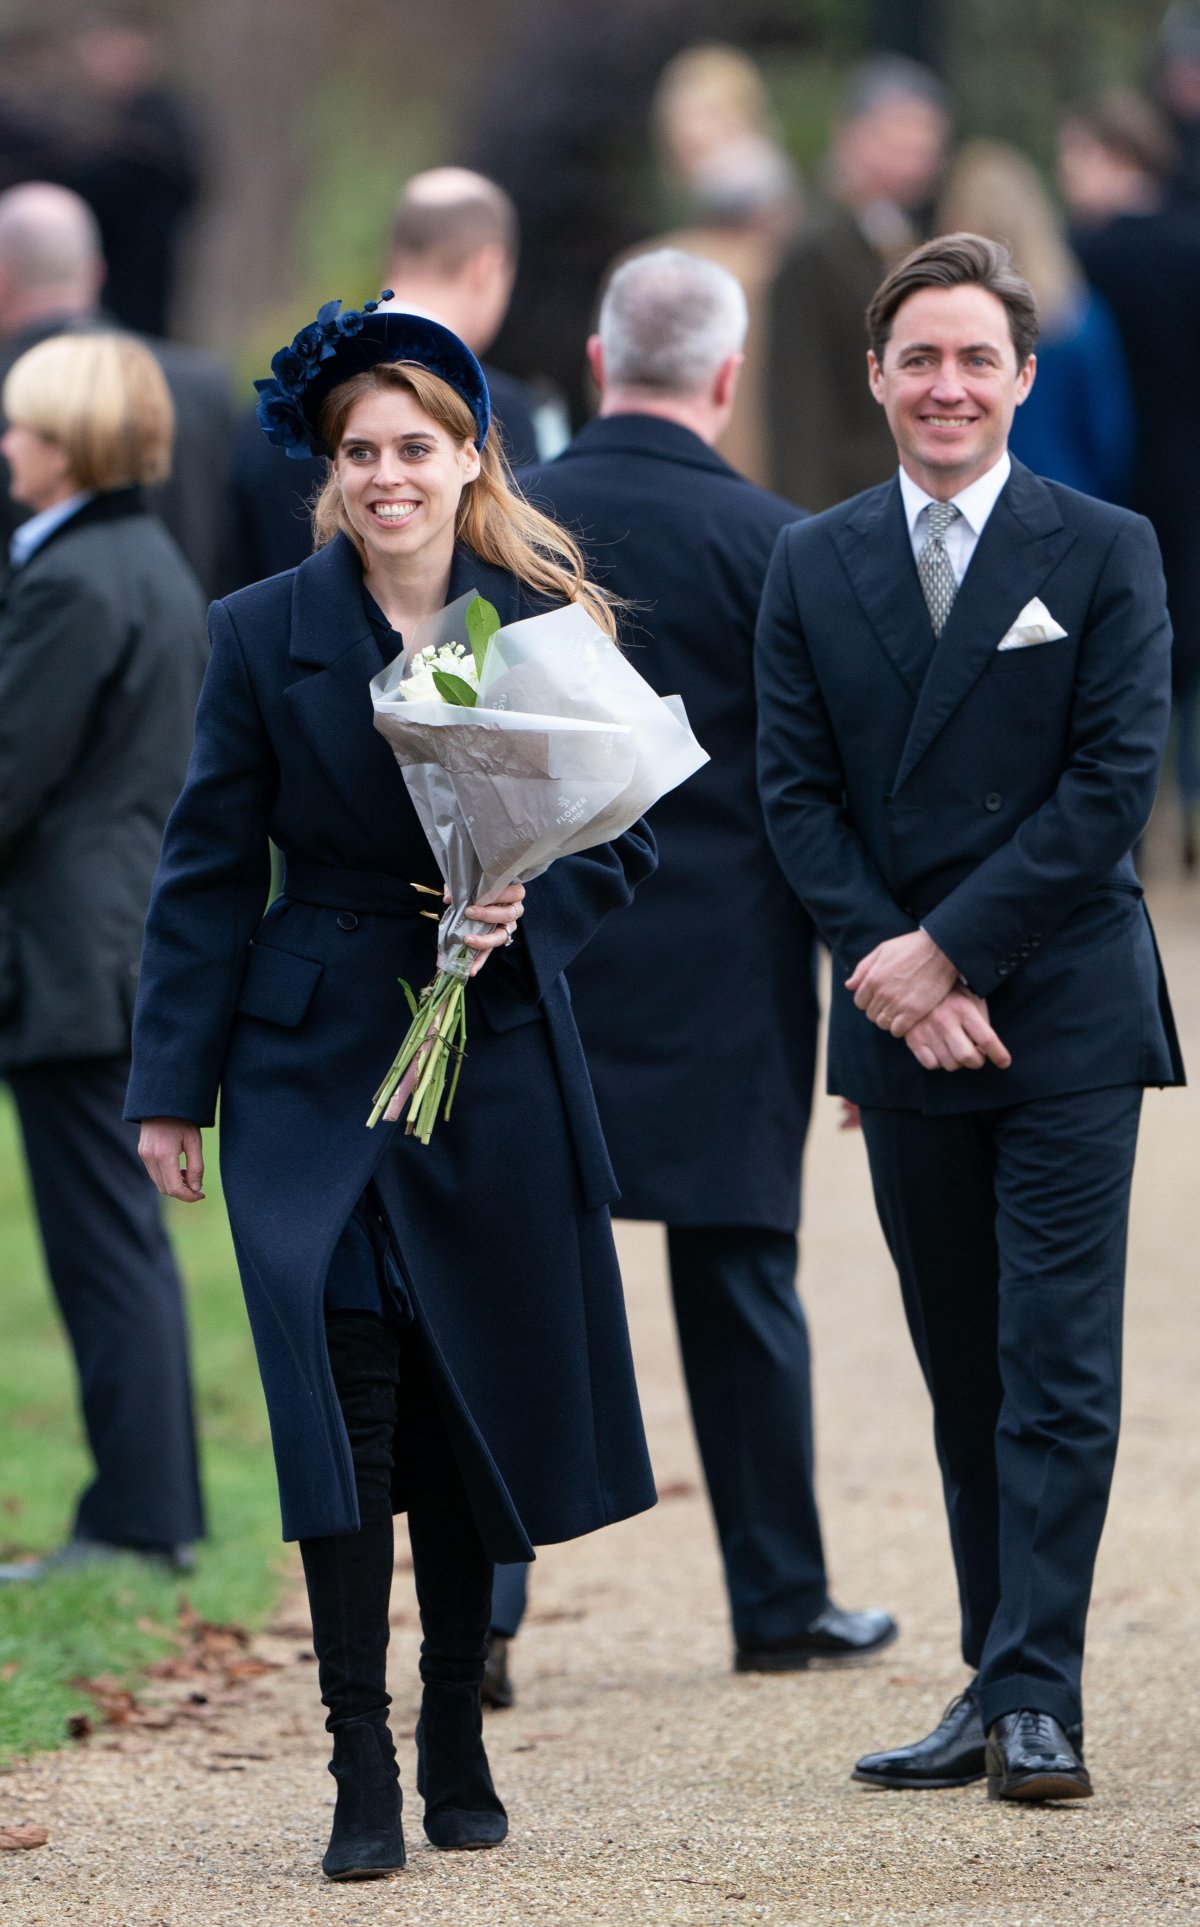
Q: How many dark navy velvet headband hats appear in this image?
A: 1